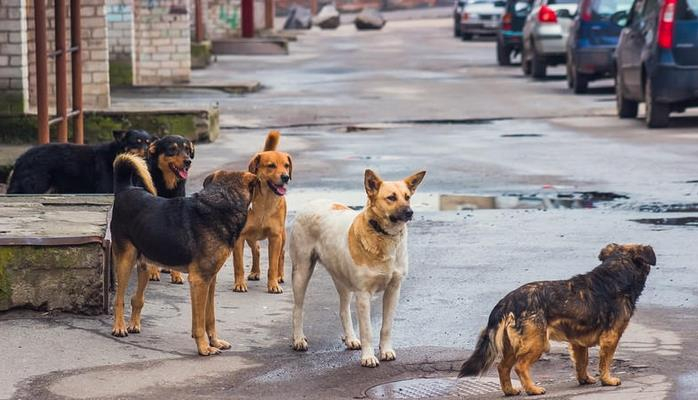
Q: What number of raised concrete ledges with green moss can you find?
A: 2